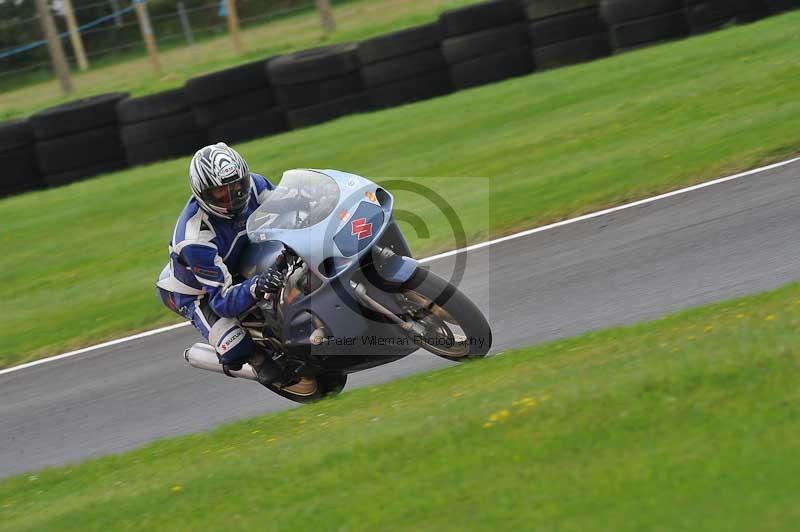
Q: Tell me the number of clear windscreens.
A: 1